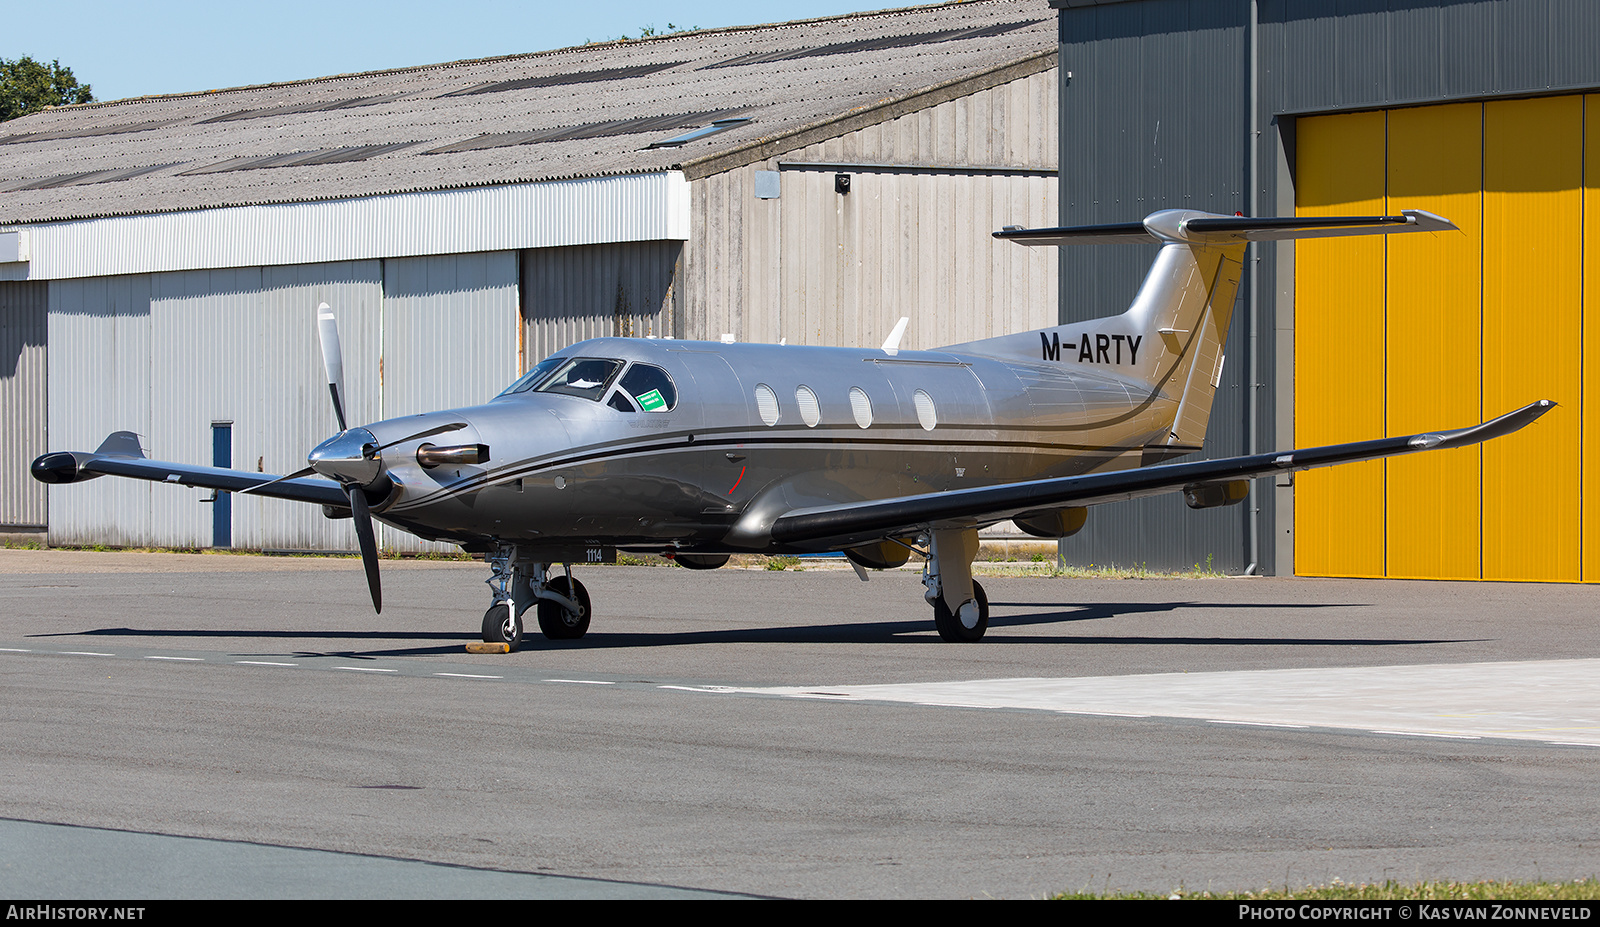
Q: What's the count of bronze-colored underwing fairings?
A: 3